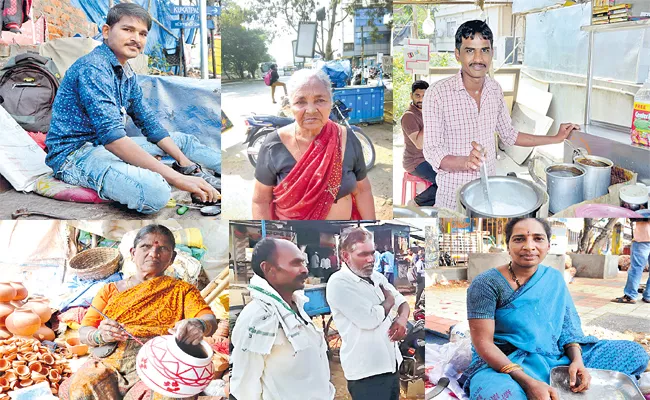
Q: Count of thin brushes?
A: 1